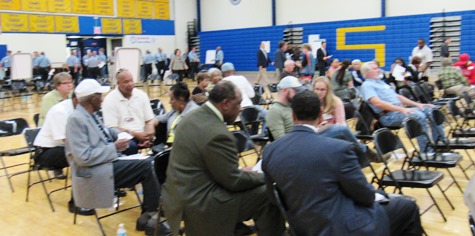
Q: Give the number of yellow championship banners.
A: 13